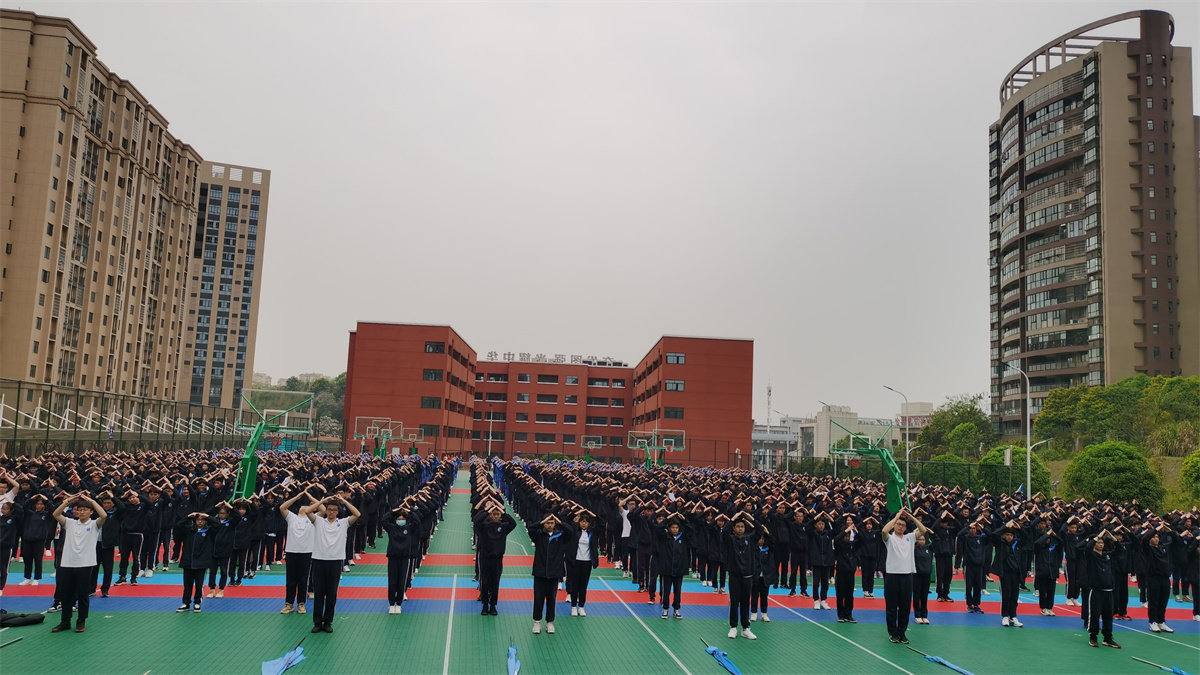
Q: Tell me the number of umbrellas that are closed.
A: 5